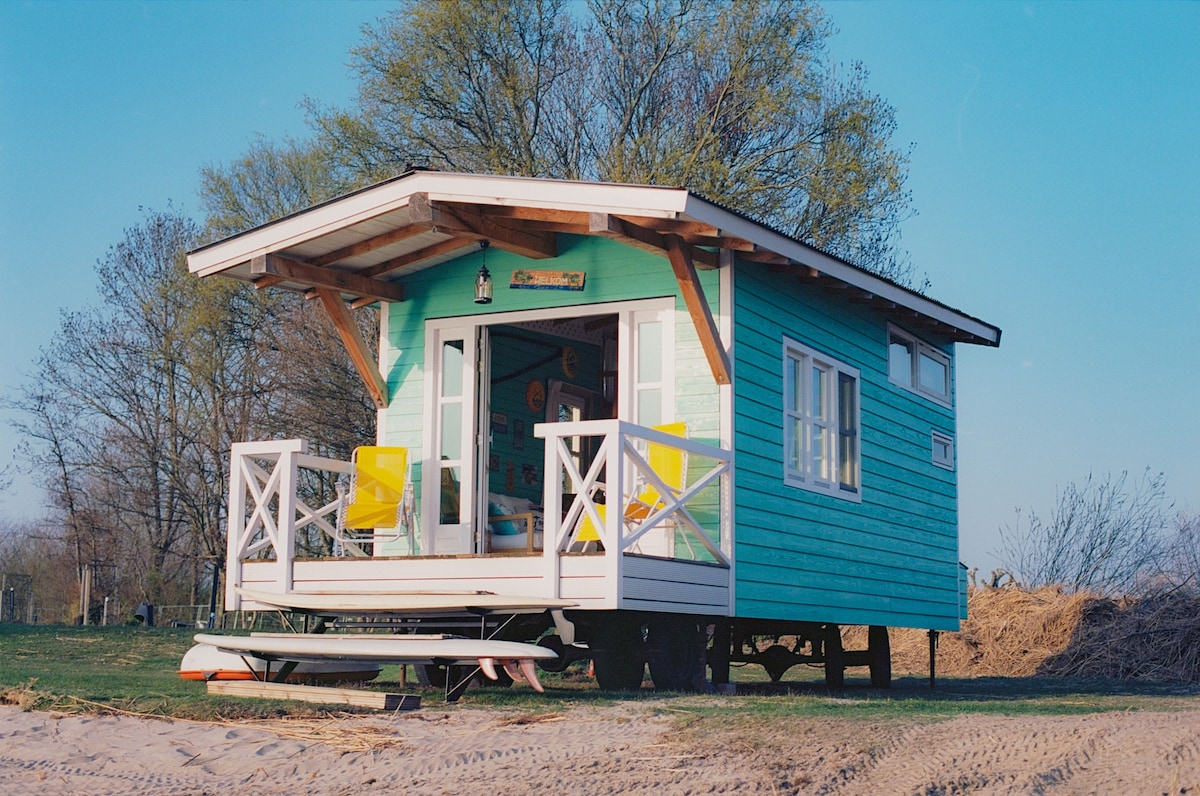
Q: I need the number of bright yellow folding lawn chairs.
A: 2